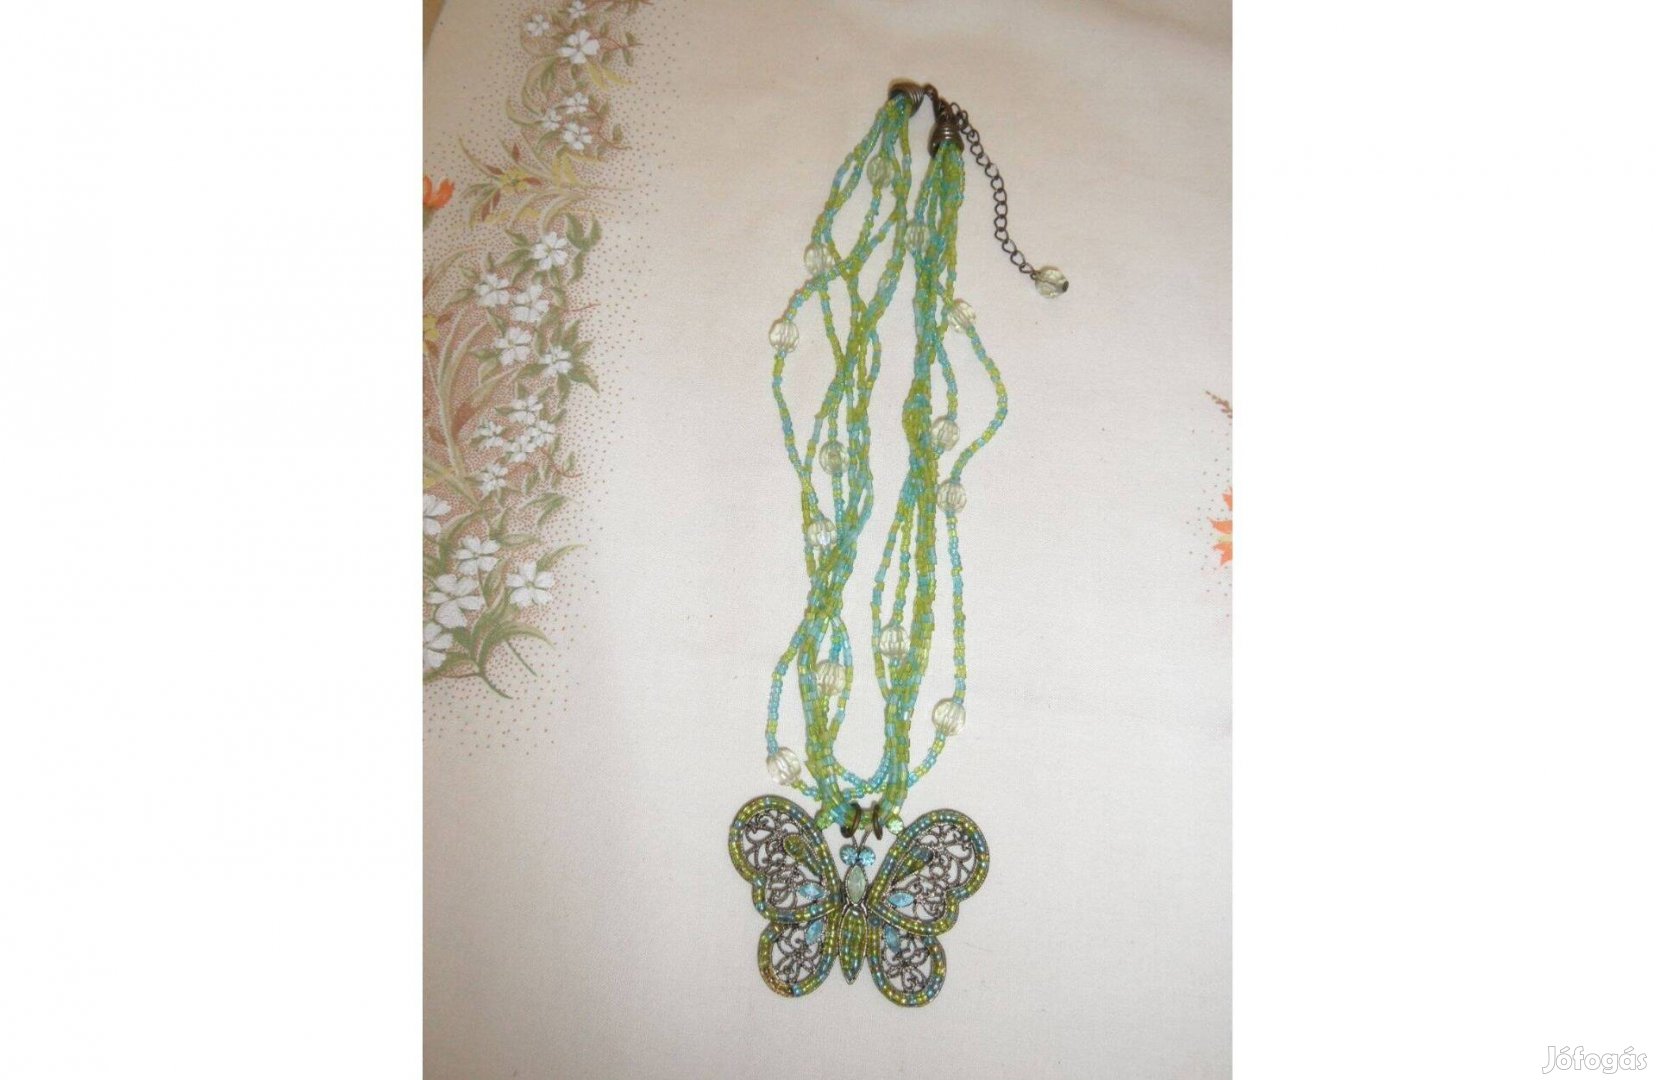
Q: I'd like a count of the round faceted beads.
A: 14